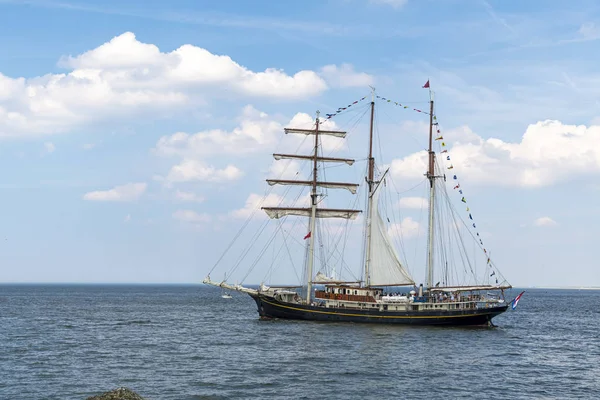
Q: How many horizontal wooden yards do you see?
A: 4